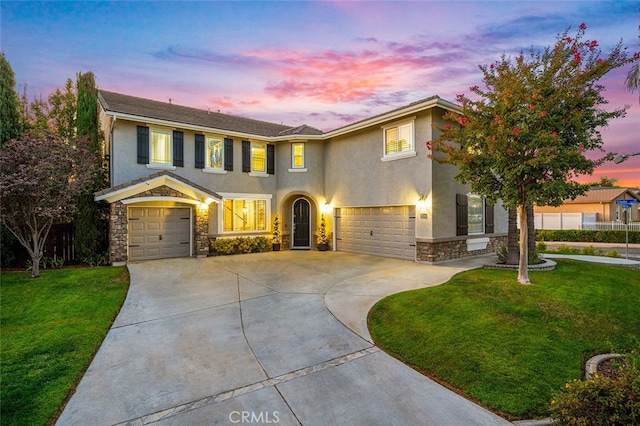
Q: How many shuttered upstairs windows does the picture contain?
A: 3